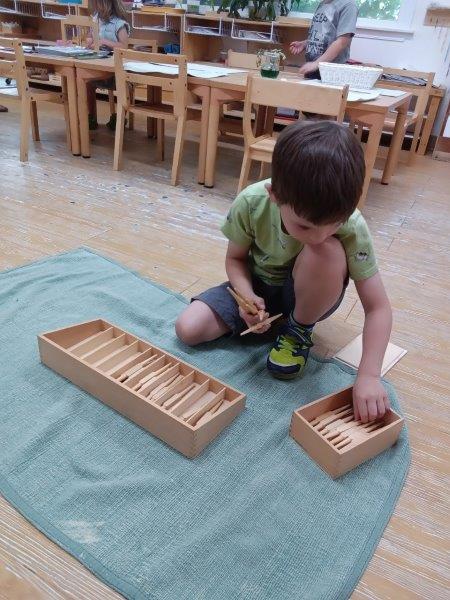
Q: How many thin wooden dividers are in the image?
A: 9